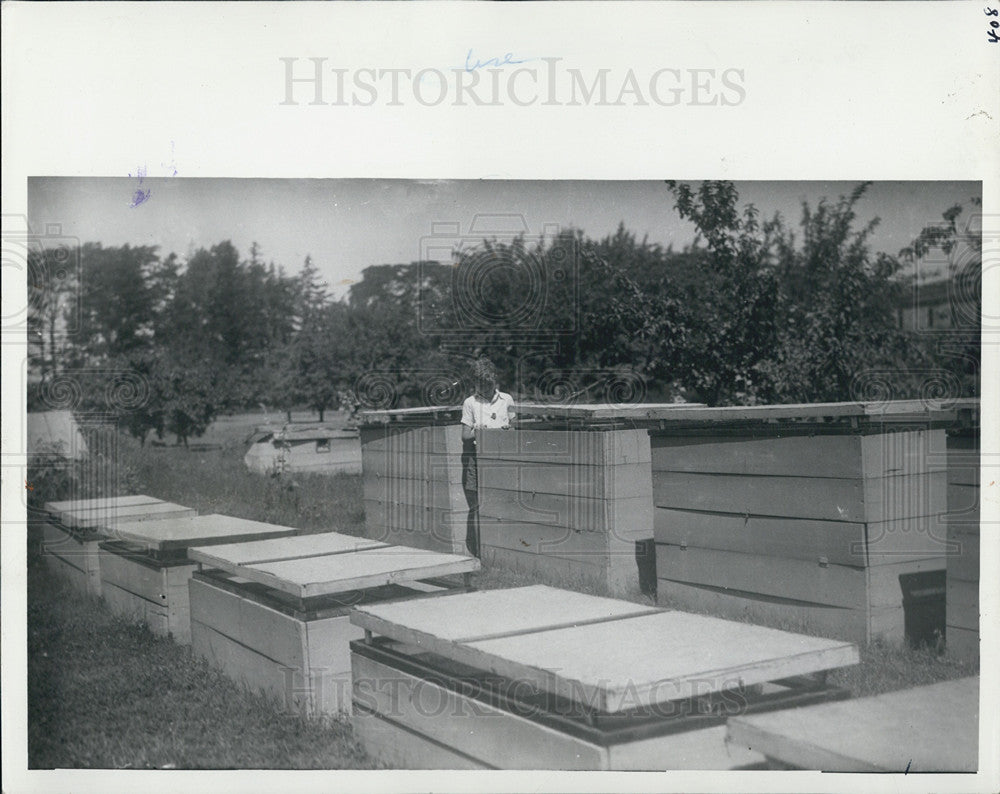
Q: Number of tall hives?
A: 4